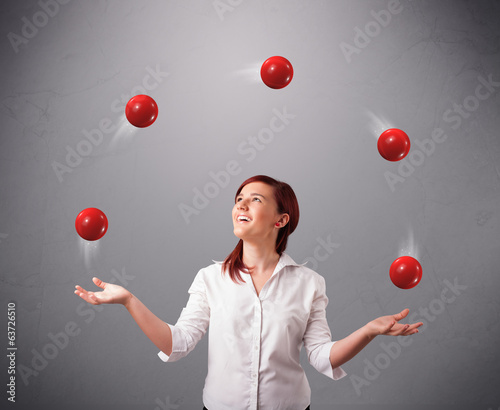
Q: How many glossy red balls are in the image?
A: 5